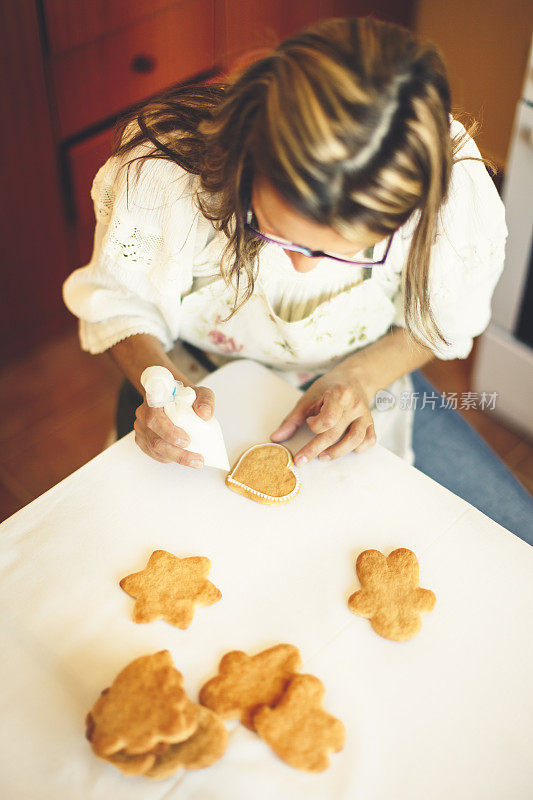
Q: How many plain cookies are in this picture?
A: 7